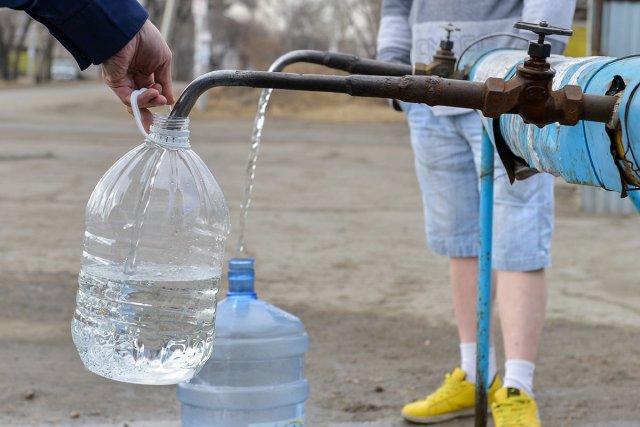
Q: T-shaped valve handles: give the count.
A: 2